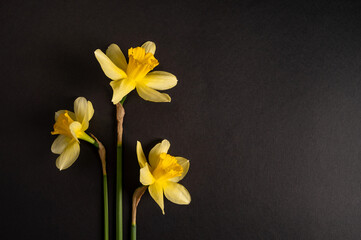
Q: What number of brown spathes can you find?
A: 3